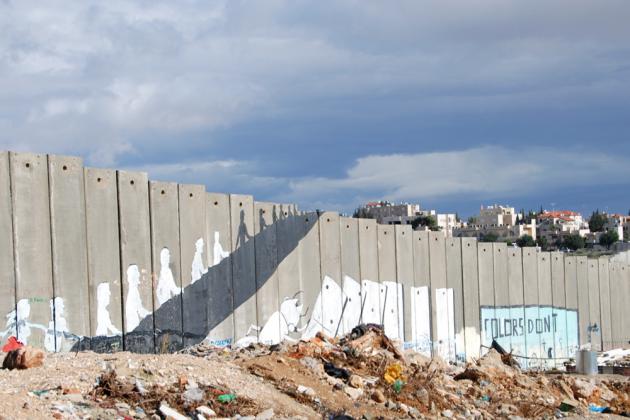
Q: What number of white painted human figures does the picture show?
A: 7